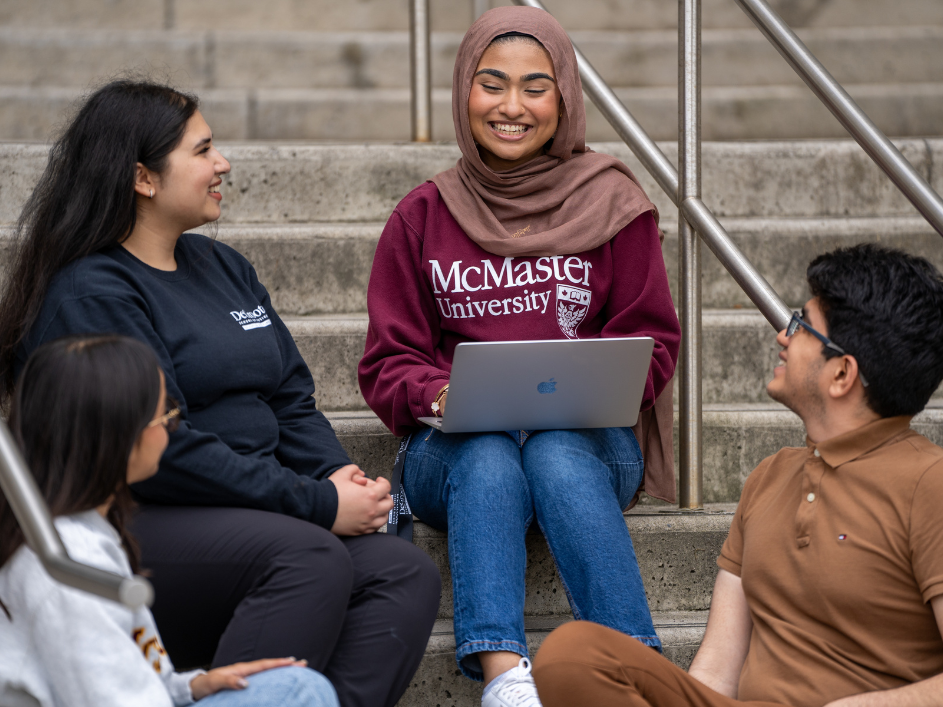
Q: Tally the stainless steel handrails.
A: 3